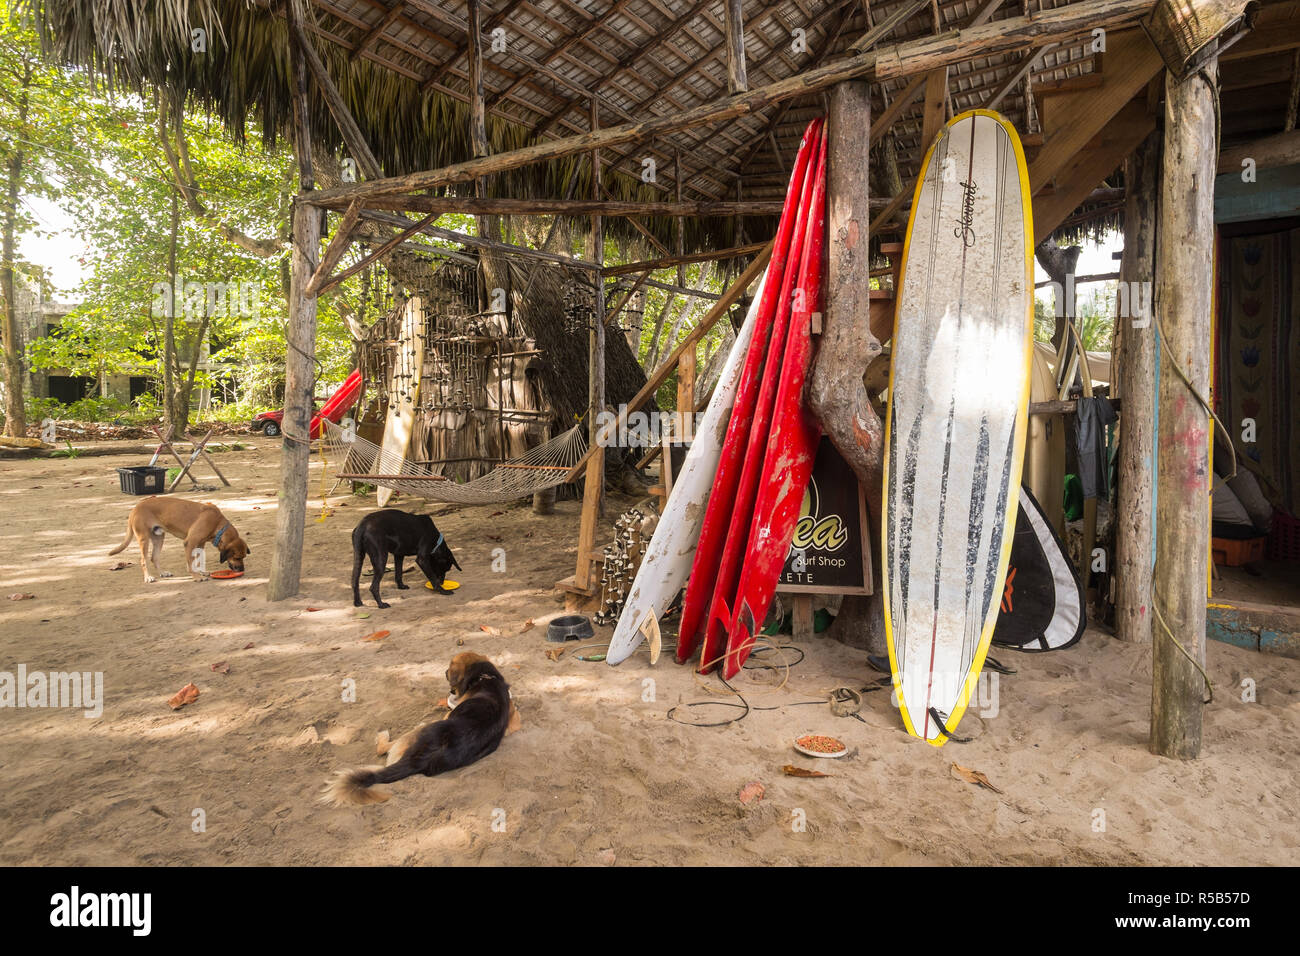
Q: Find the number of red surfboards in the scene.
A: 3